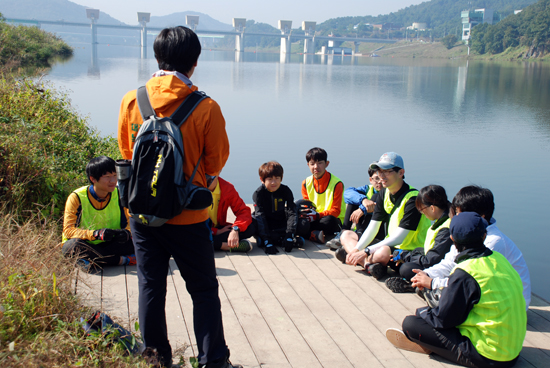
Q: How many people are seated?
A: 9